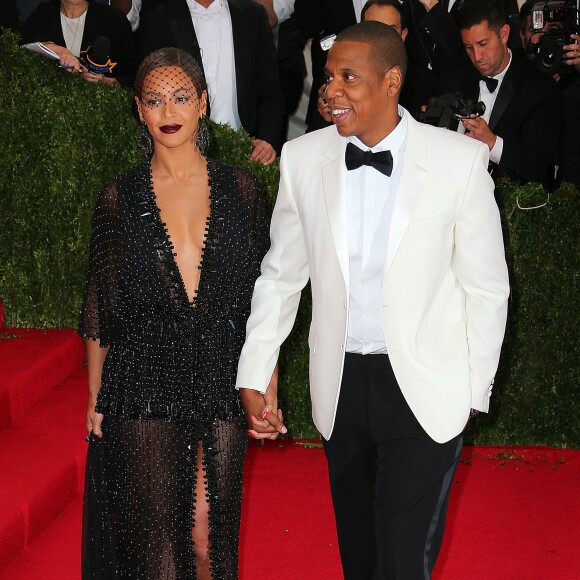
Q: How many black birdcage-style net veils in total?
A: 1